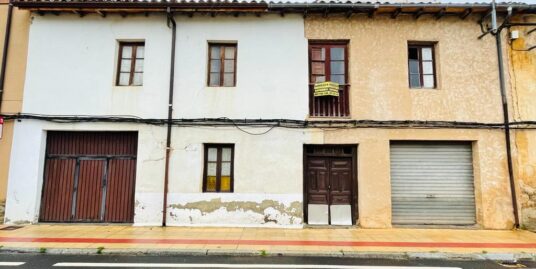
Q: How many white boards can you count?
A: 2